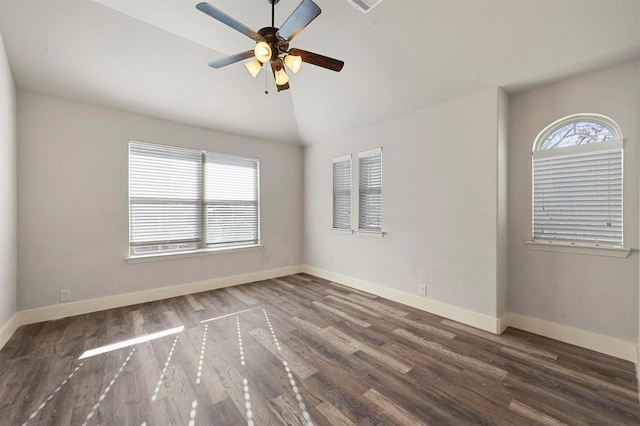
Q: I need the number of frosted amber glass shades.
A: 4